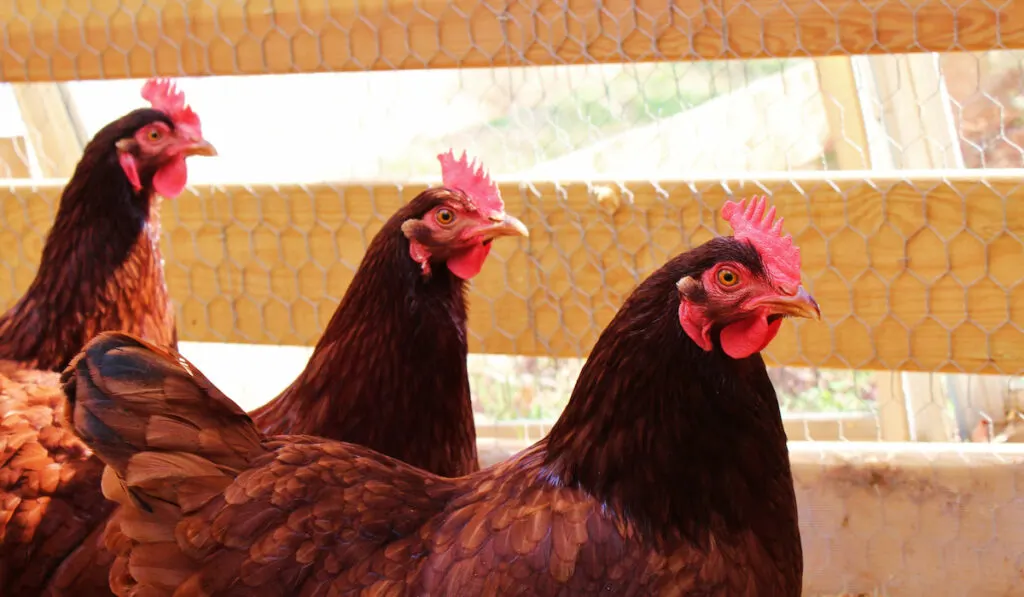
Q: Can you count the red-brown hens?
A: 3